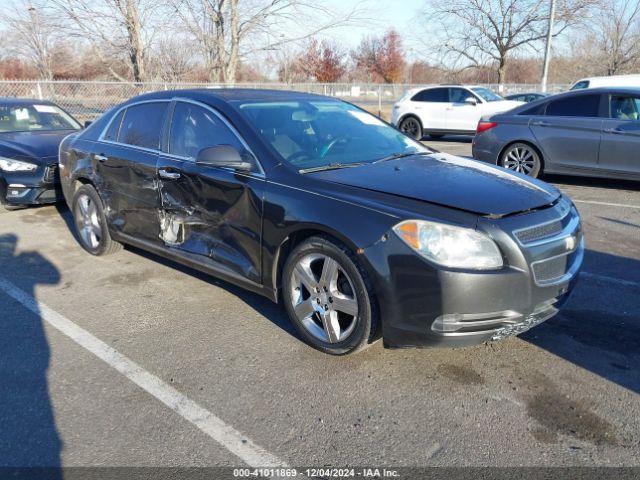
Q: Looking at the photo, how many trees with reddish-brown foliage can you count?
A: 2